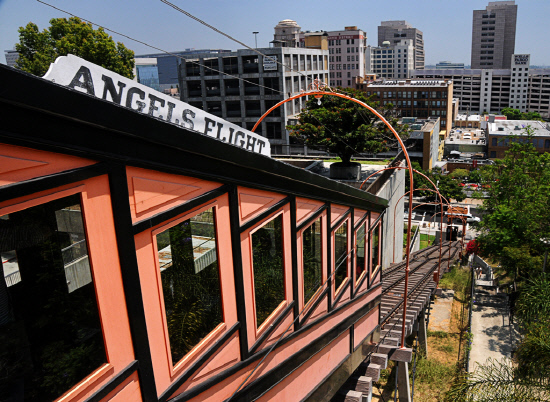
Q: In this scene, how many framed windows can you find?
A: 7